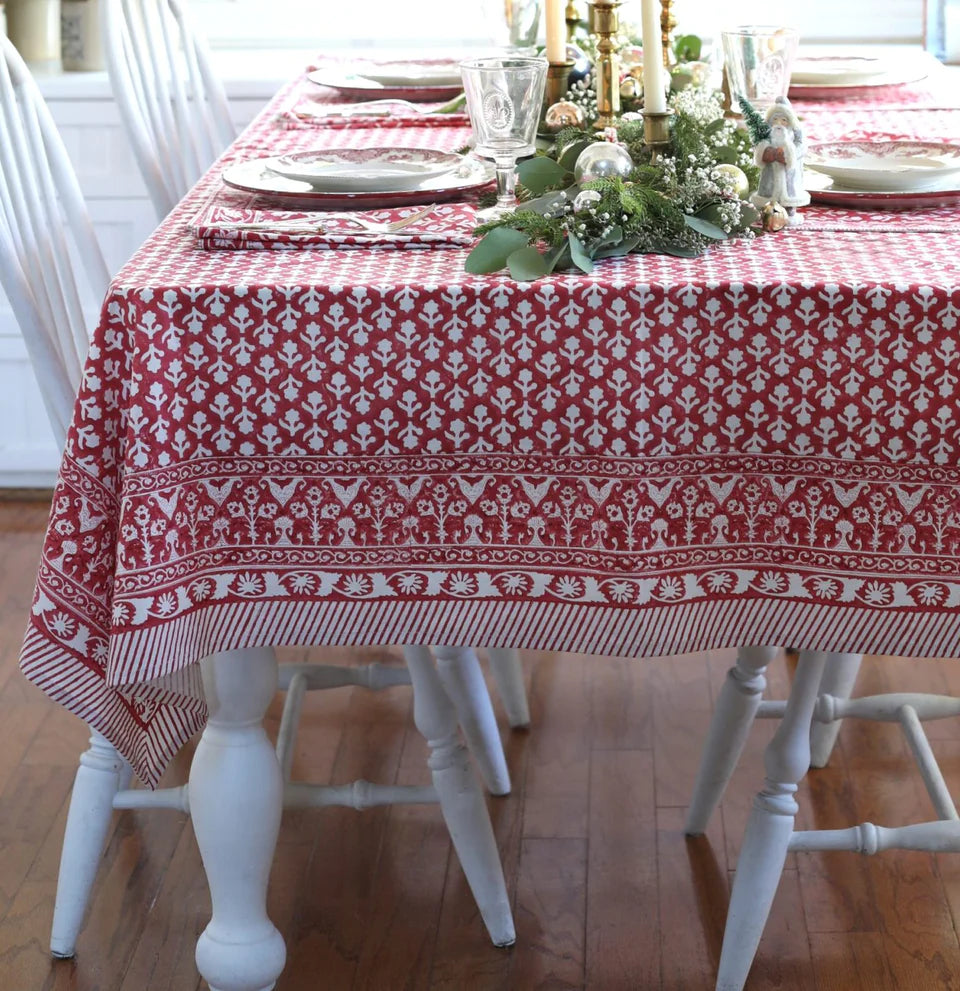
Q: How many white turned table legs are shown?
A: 1